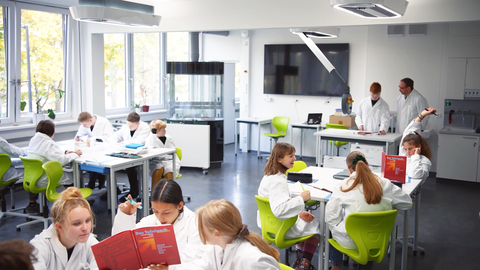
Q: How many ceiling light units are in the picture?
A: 3